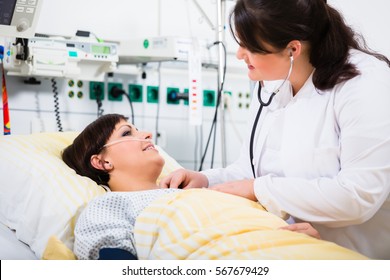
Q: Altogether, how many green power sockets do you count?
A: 8